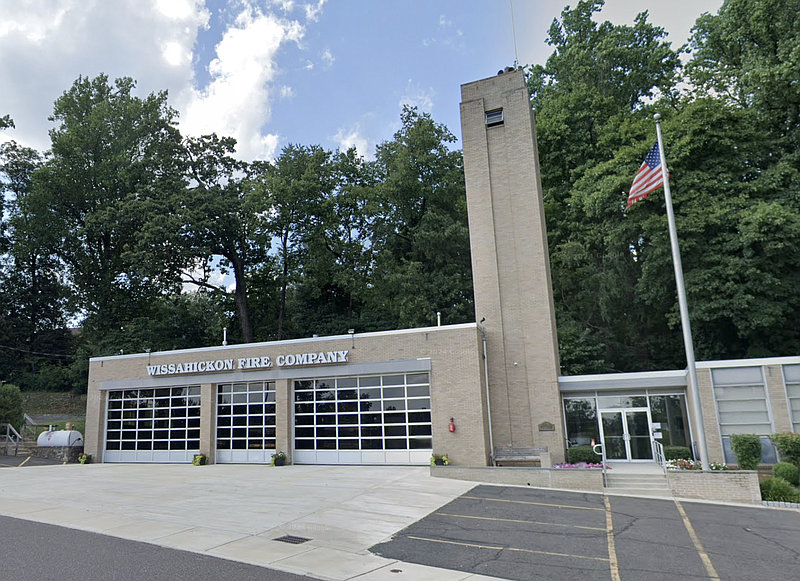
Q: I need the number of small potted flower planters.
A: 4